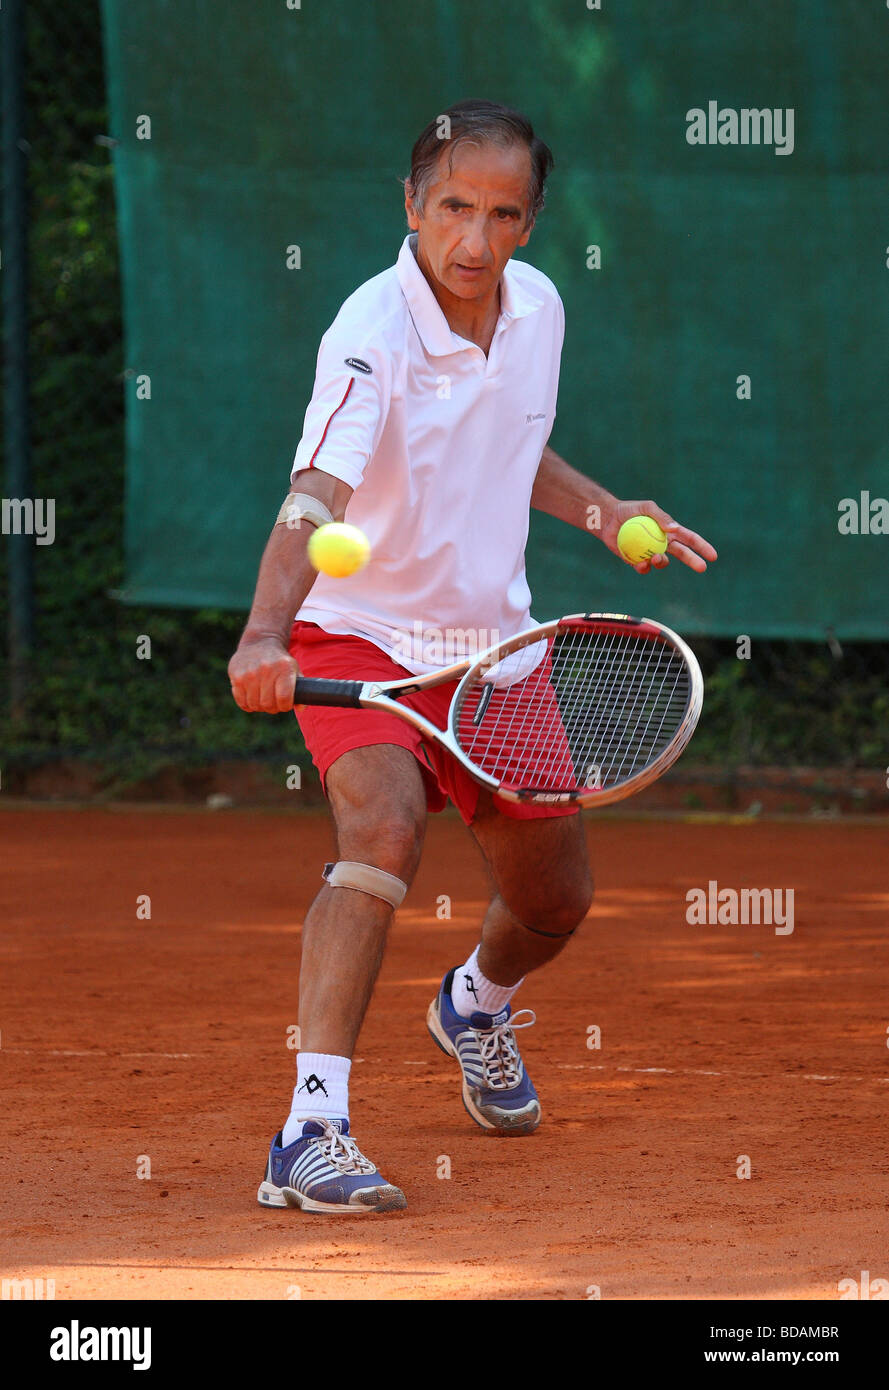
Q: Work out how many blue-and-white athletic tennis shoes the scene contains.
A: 2